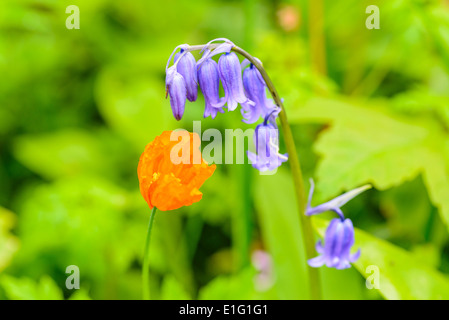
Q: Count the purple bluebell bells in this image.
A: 7